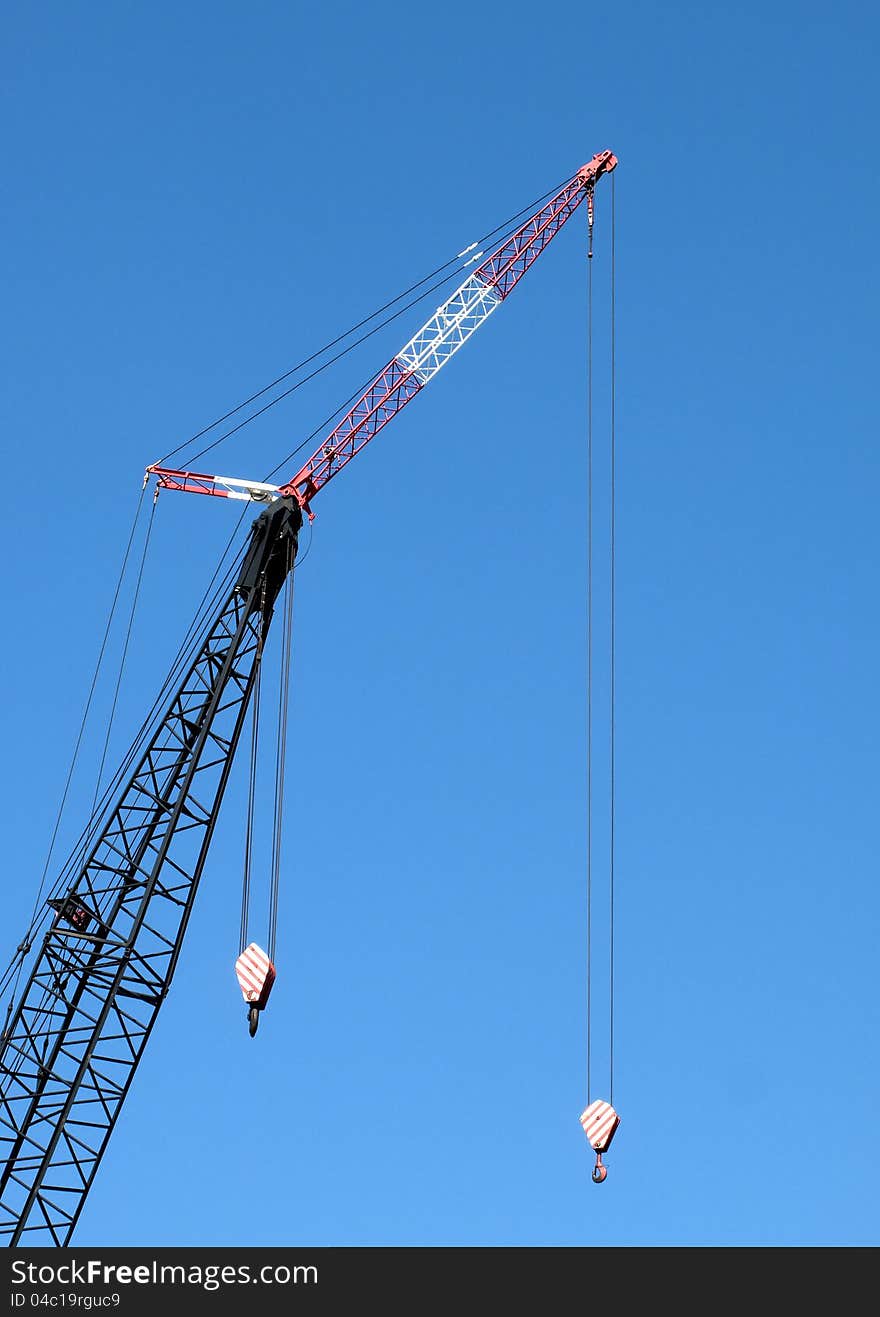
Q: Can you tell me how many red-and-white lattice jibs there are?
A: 1